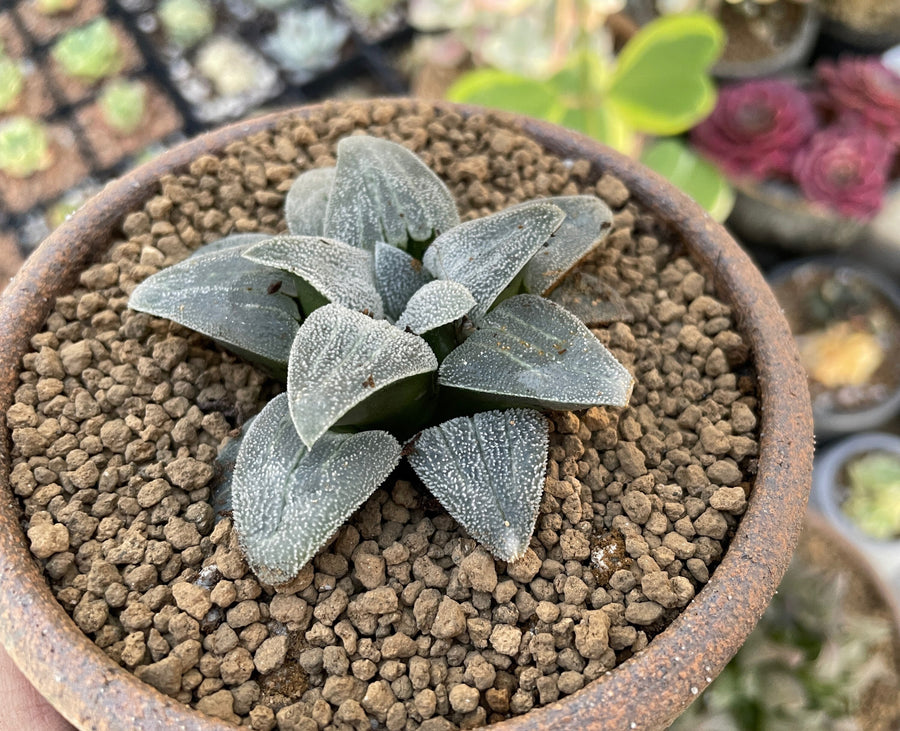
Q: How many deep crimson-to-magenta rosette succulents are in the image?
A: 3